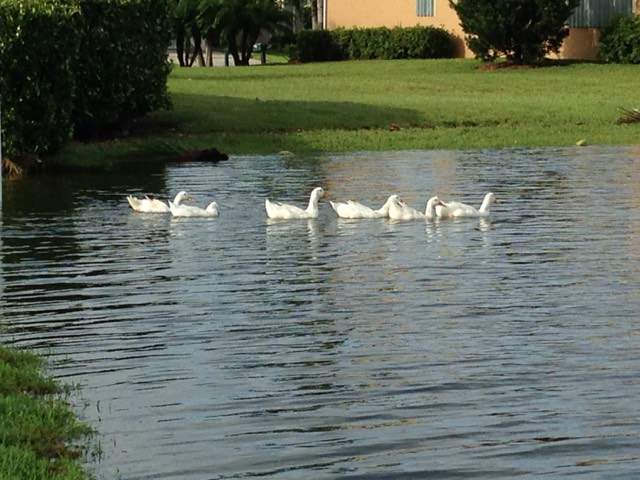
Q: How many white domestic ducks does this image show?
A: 6